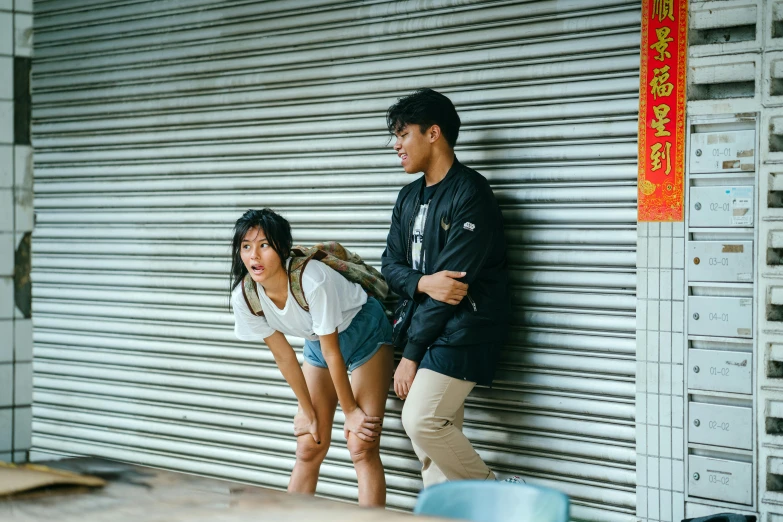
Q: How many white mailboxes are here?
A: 7